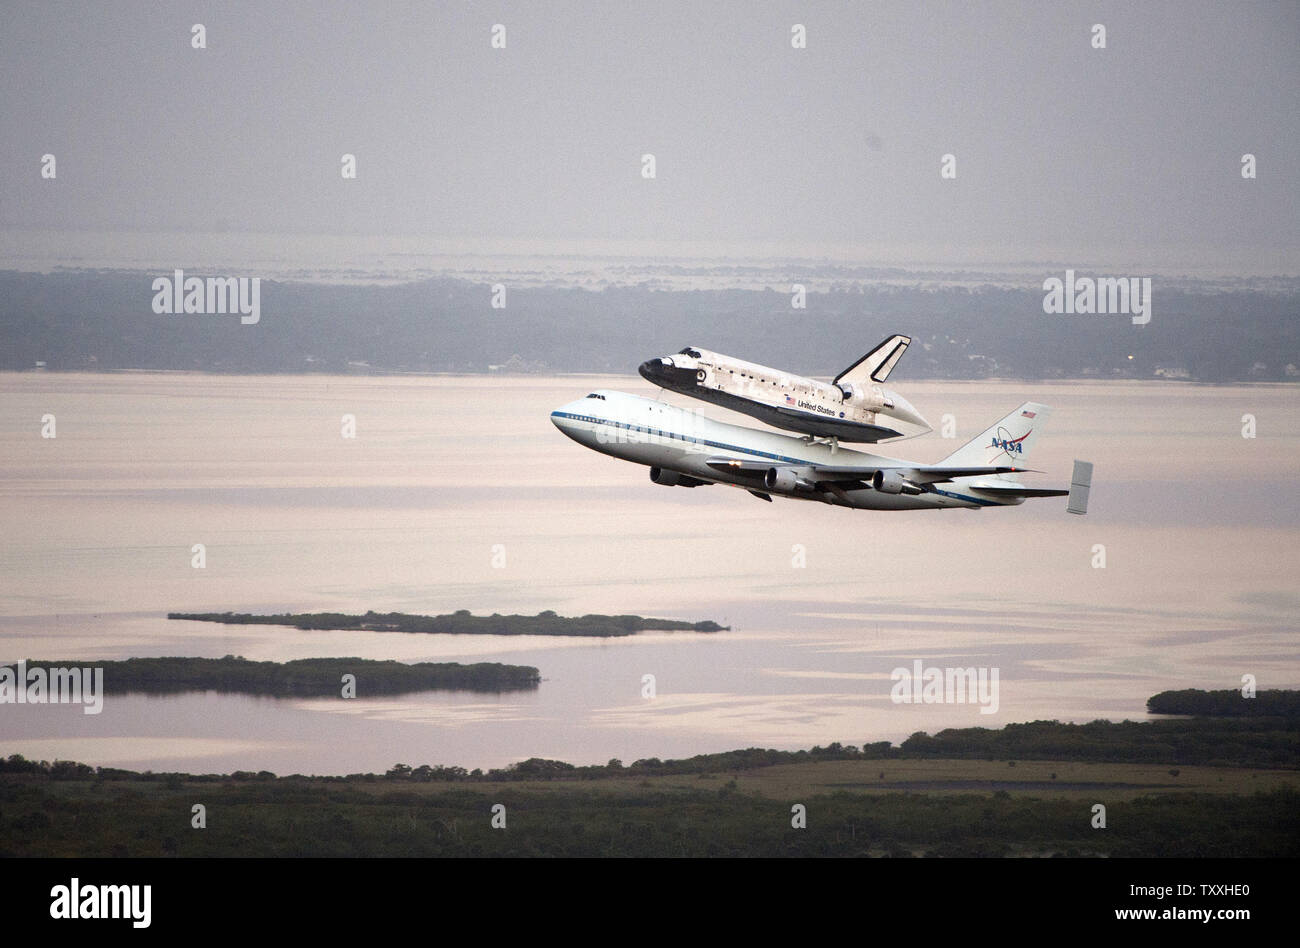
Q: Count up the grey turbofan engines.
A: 3